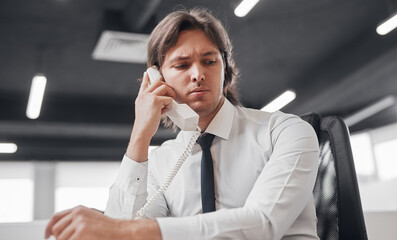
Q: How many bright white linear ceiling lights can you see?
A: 5